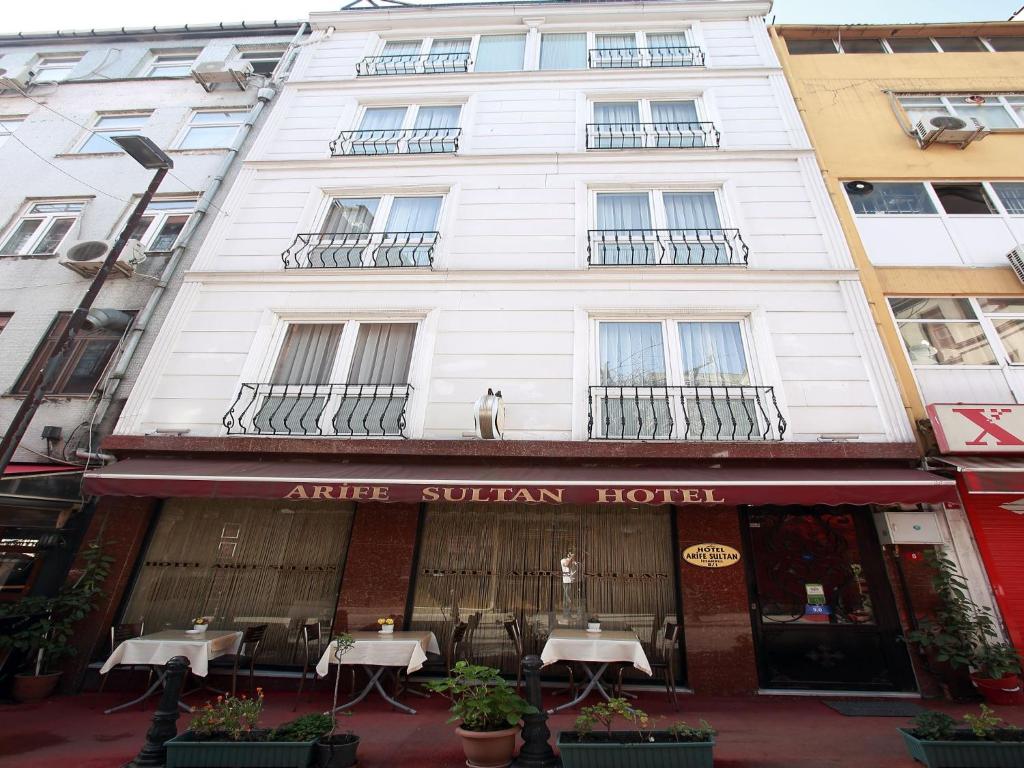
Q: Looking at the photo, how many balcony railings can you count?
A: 8